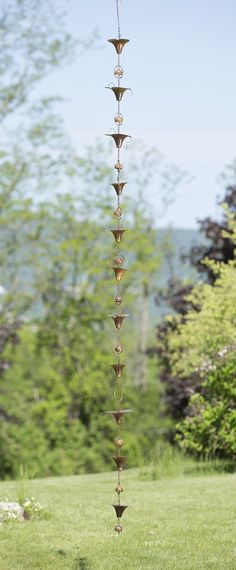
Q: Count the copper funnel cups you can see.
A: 11